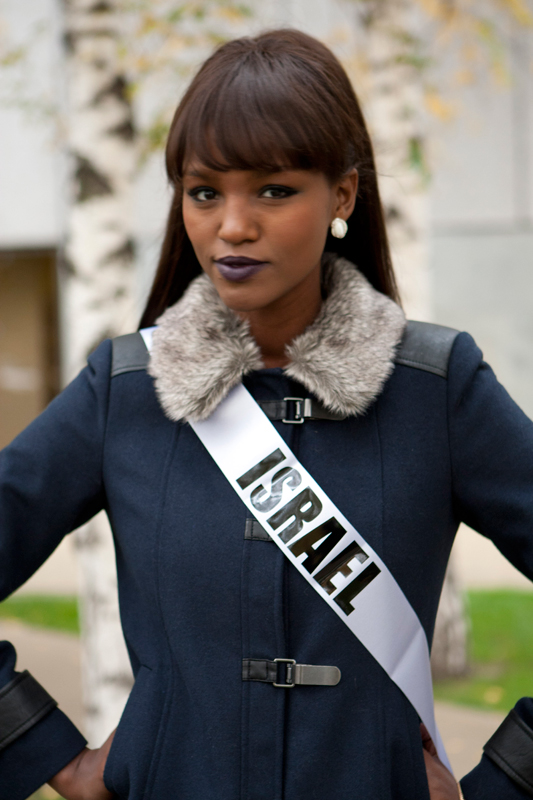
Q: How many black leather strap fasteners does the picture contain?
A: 3